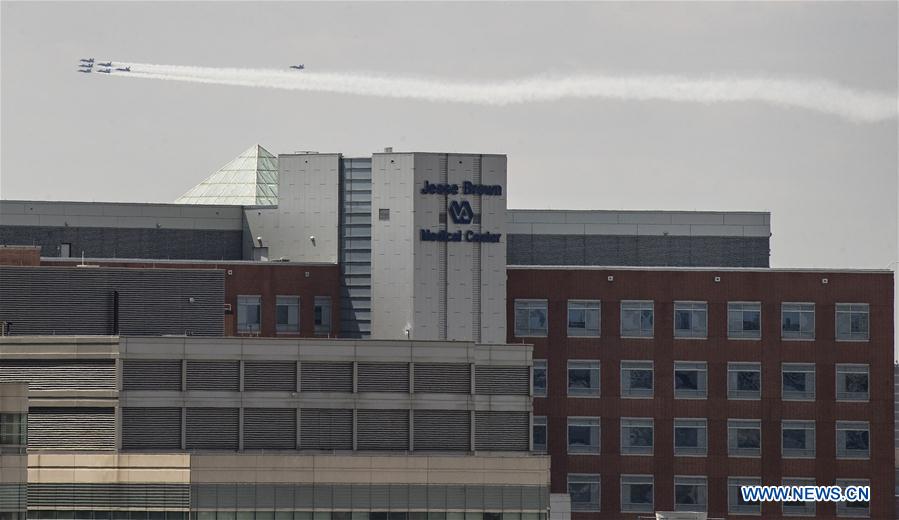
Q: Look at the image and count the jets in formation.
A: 6